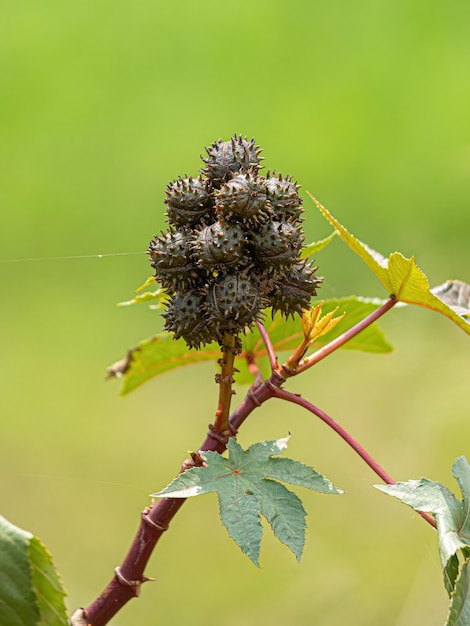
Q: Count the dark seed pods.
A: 10